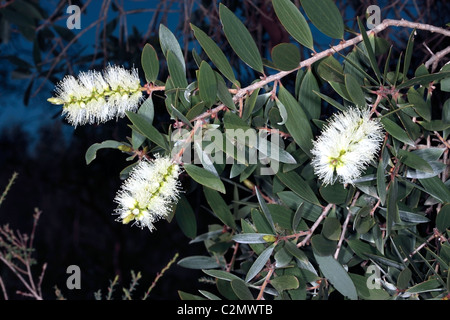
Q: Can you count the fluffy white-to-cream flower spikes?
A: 3